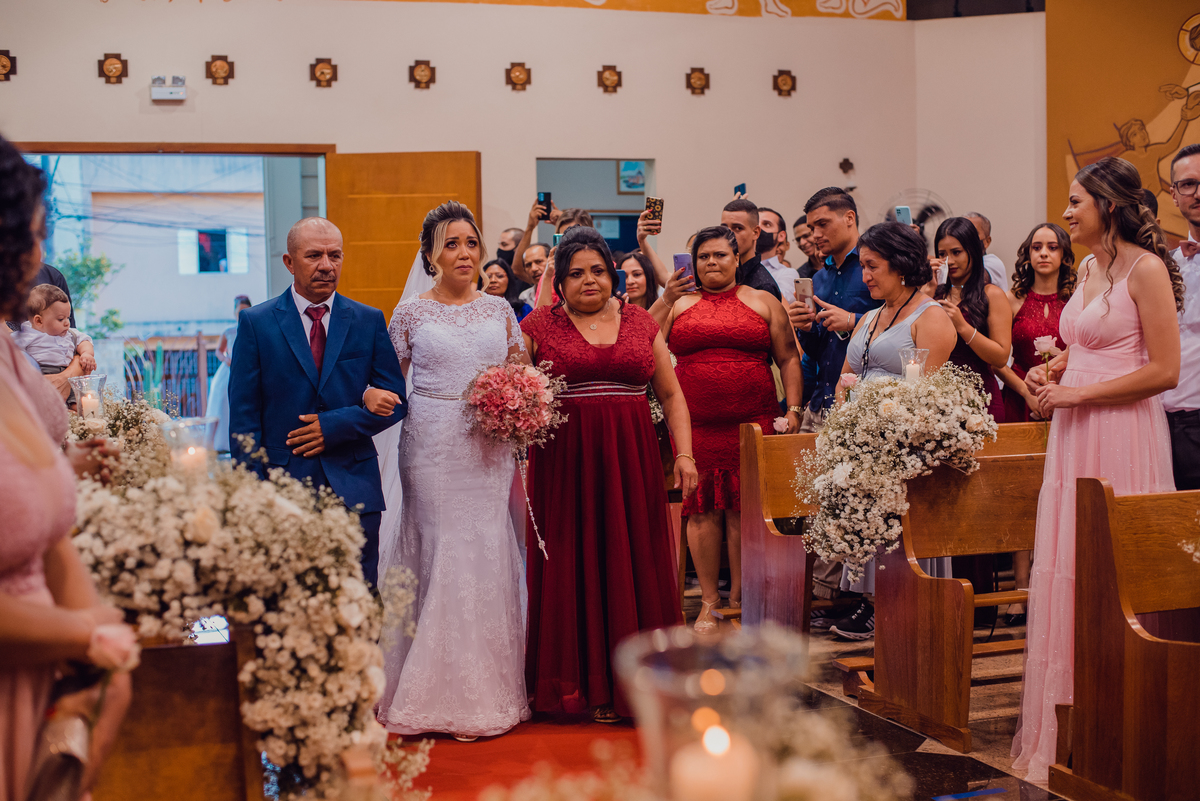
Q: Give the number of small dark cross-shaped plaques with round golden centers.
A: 9